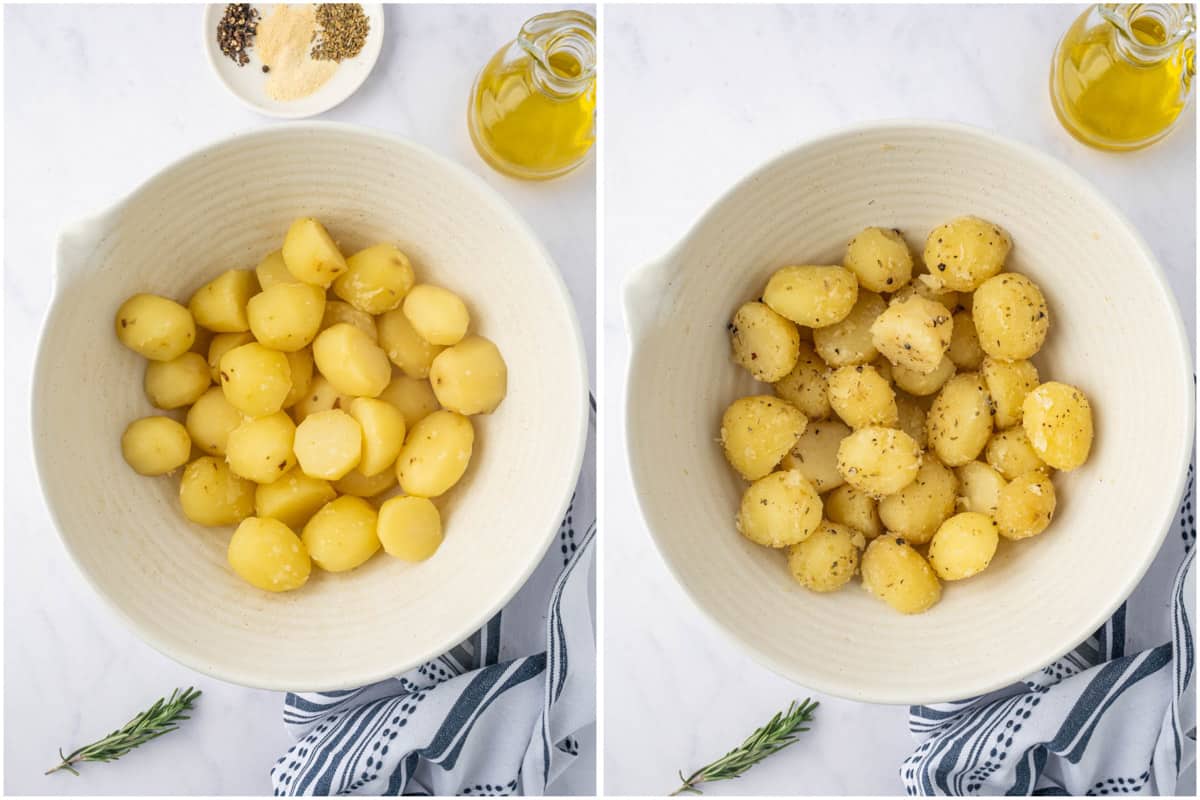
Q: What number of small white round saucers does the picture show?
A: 1